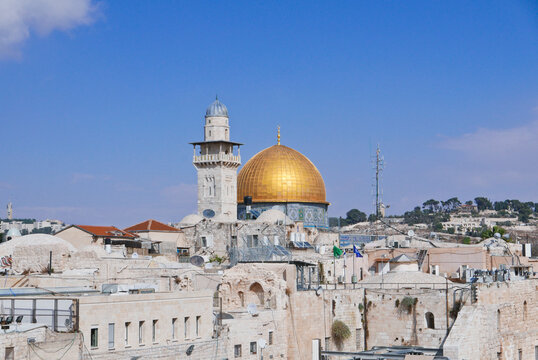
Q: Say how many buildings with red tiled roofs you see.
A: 2